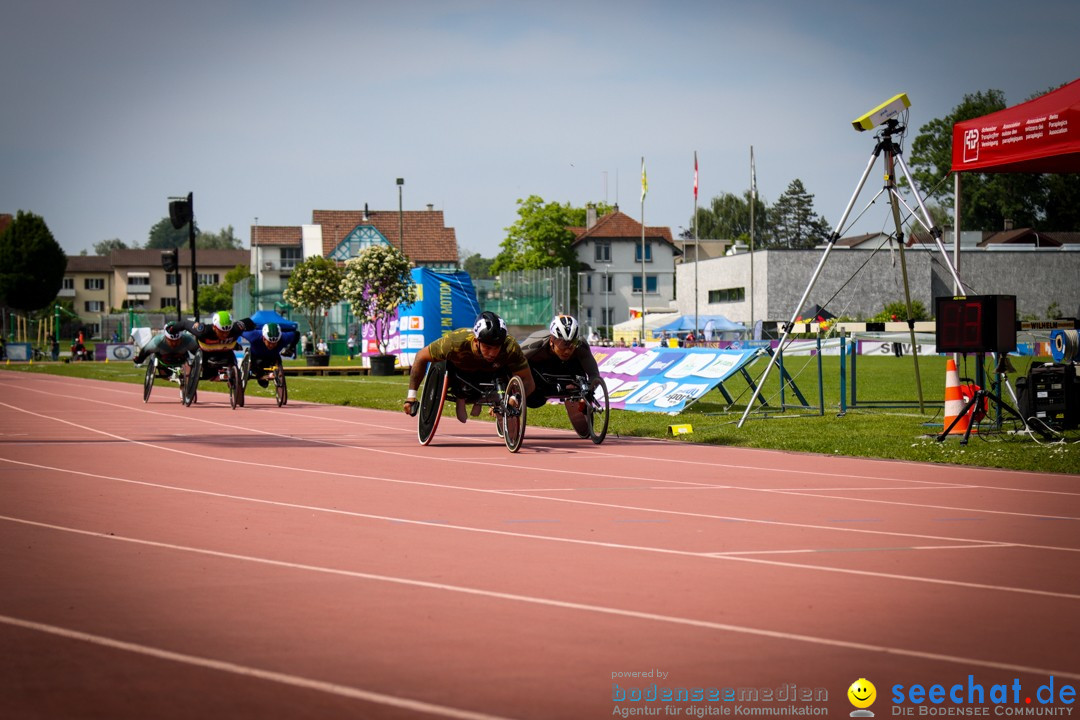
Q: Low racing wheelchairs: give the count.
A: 5